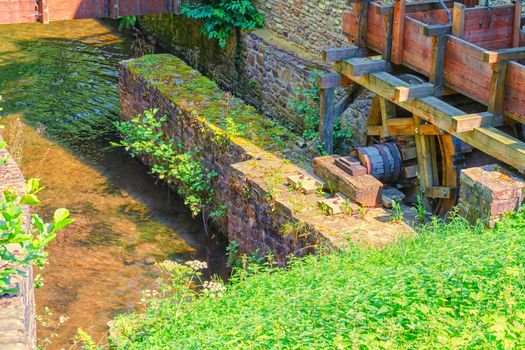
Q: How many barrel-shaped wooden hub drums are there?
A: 1